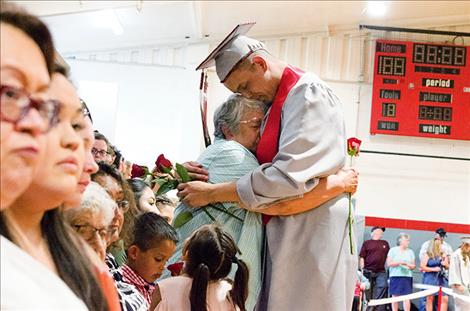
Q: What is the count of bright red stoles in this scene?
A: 1